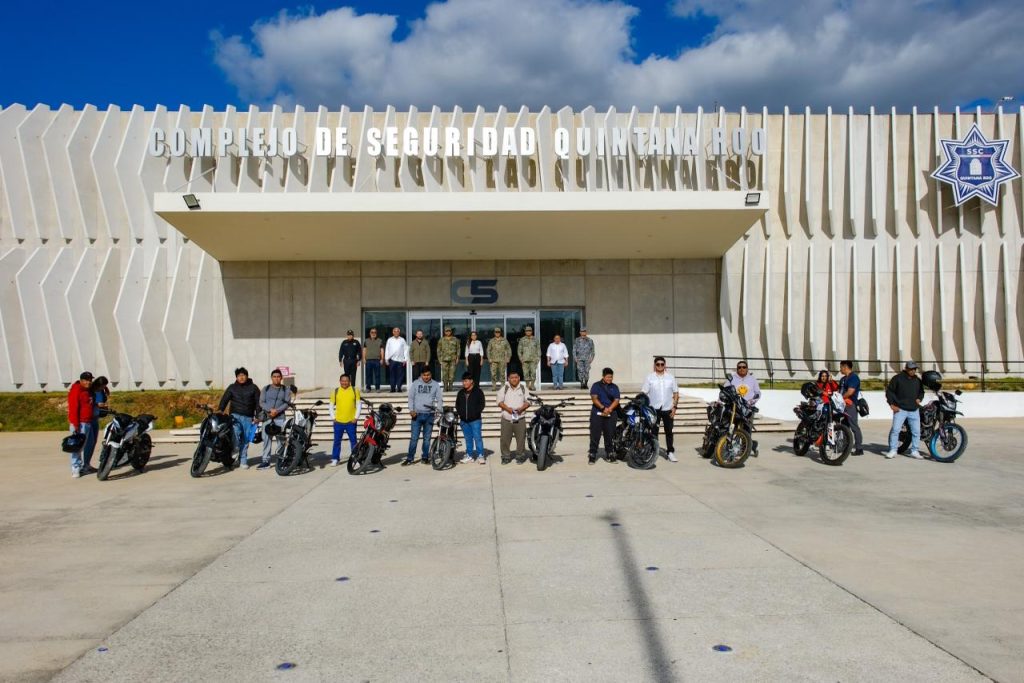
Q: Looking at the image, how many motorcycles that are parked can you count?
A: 10